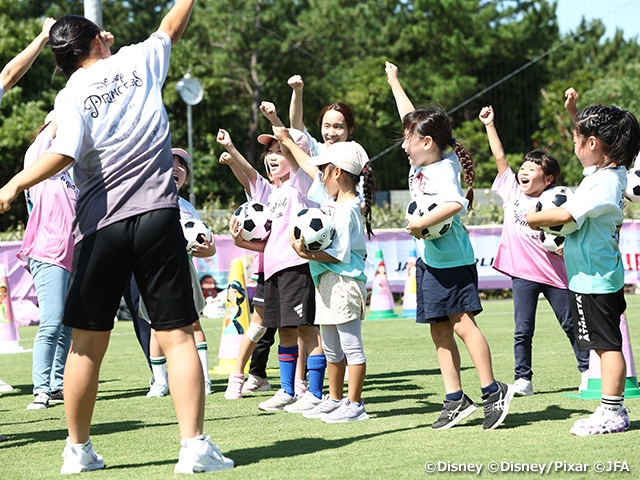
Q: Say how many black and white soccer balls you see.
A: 7